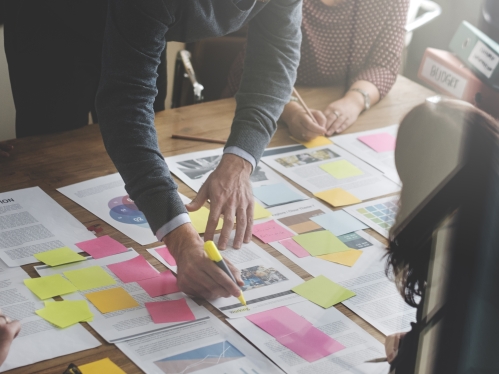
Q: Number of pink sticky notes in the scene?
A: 10